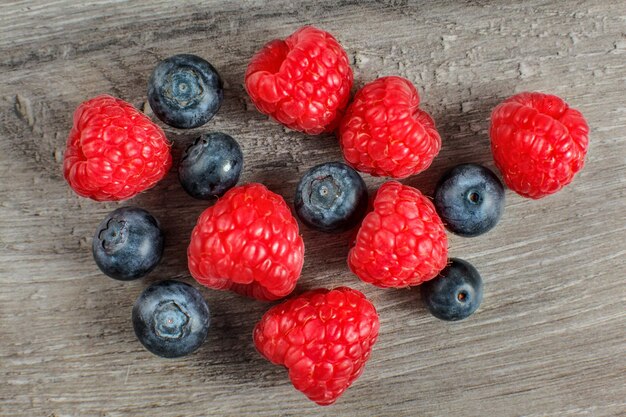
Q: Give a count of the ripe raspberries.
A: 7